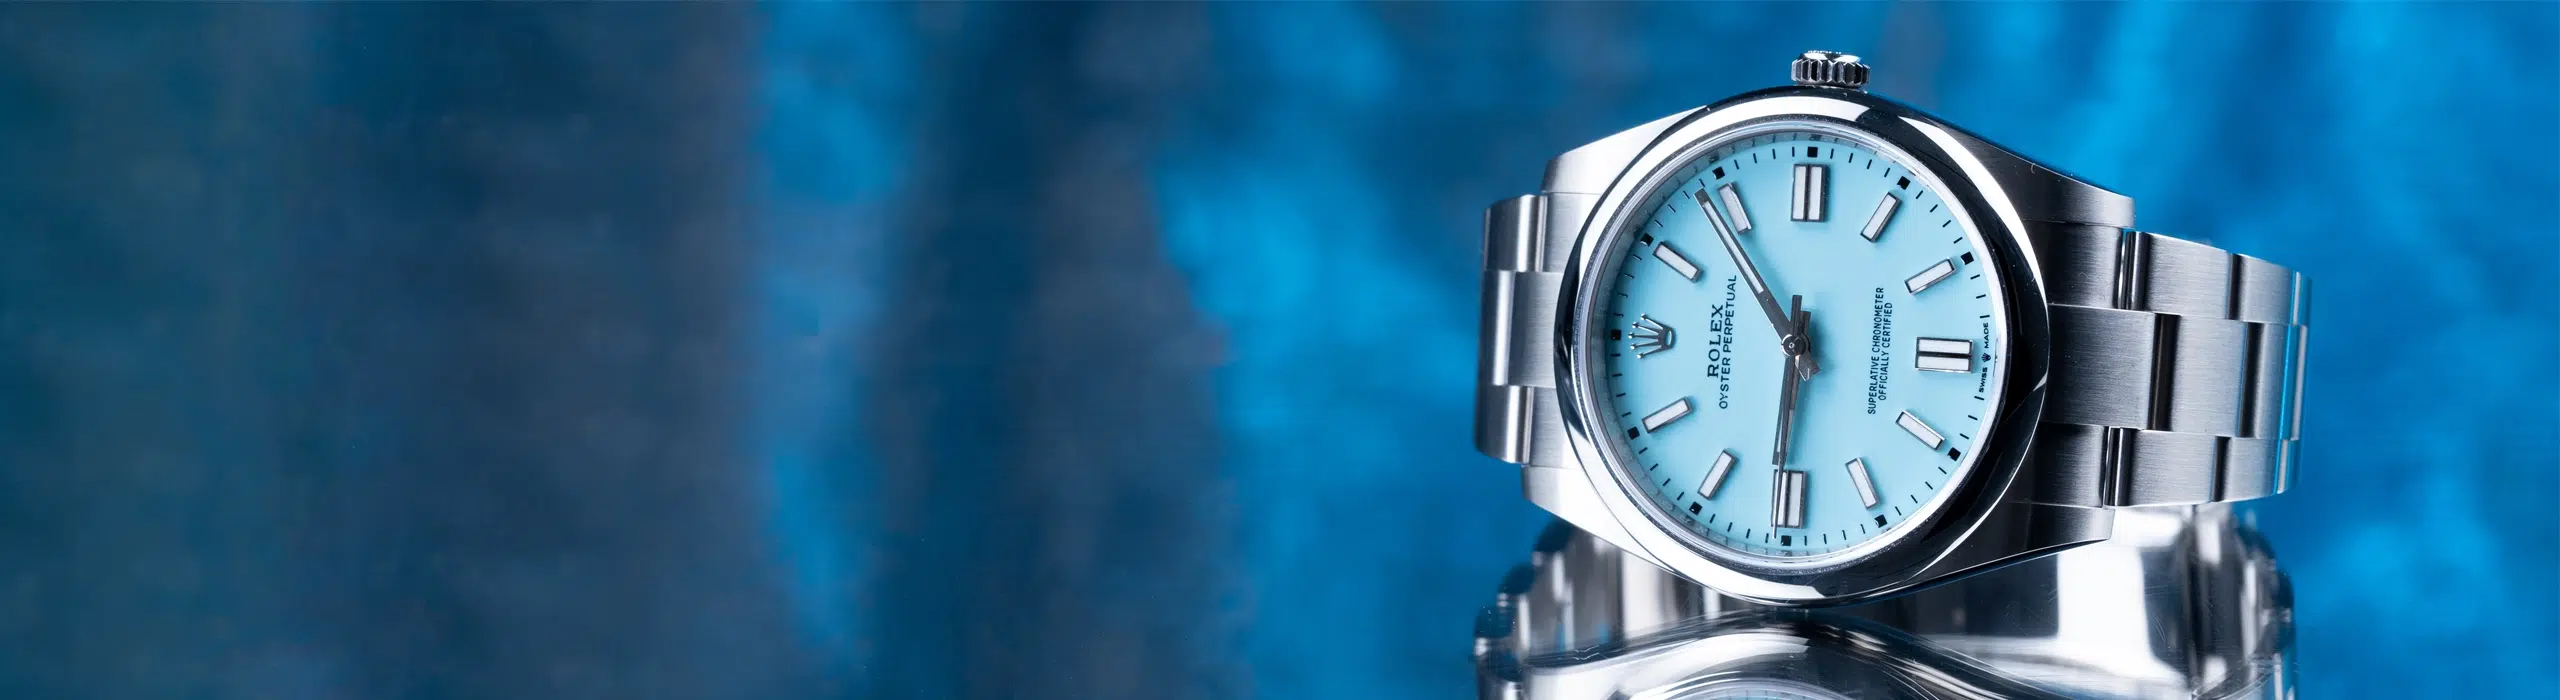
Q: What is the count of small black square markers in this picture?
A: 11